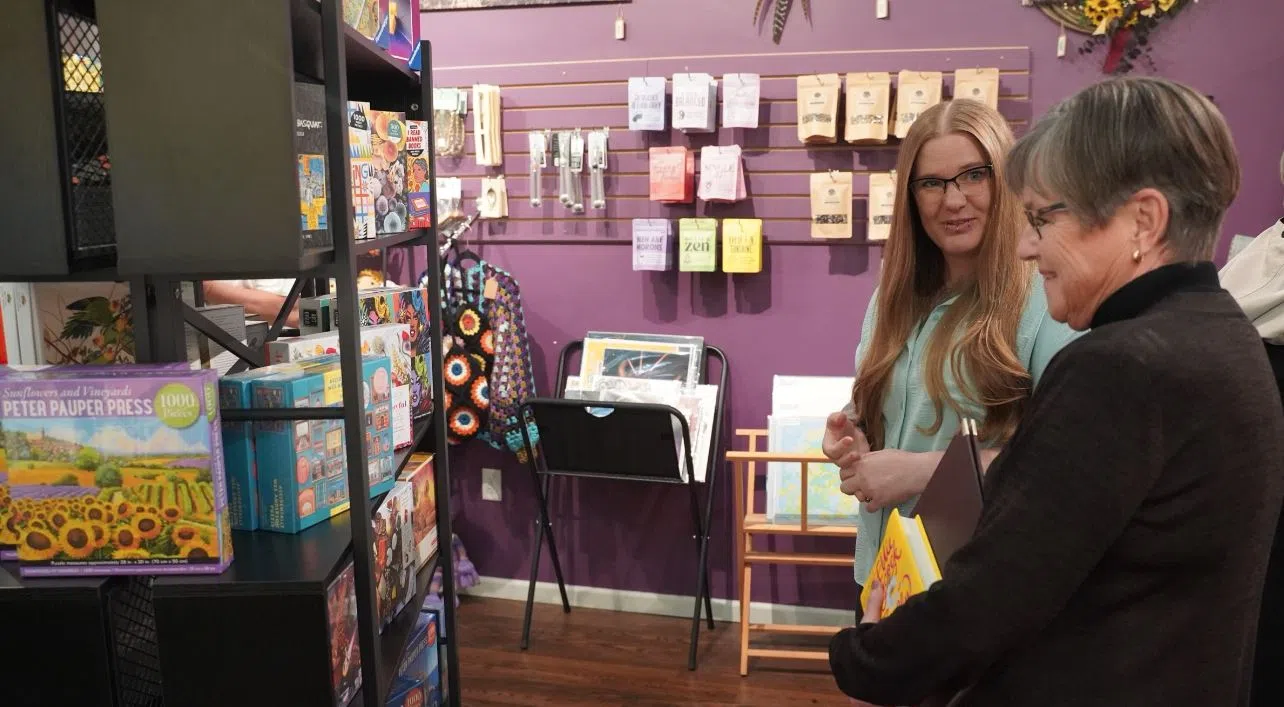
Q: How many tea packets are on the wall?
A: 14